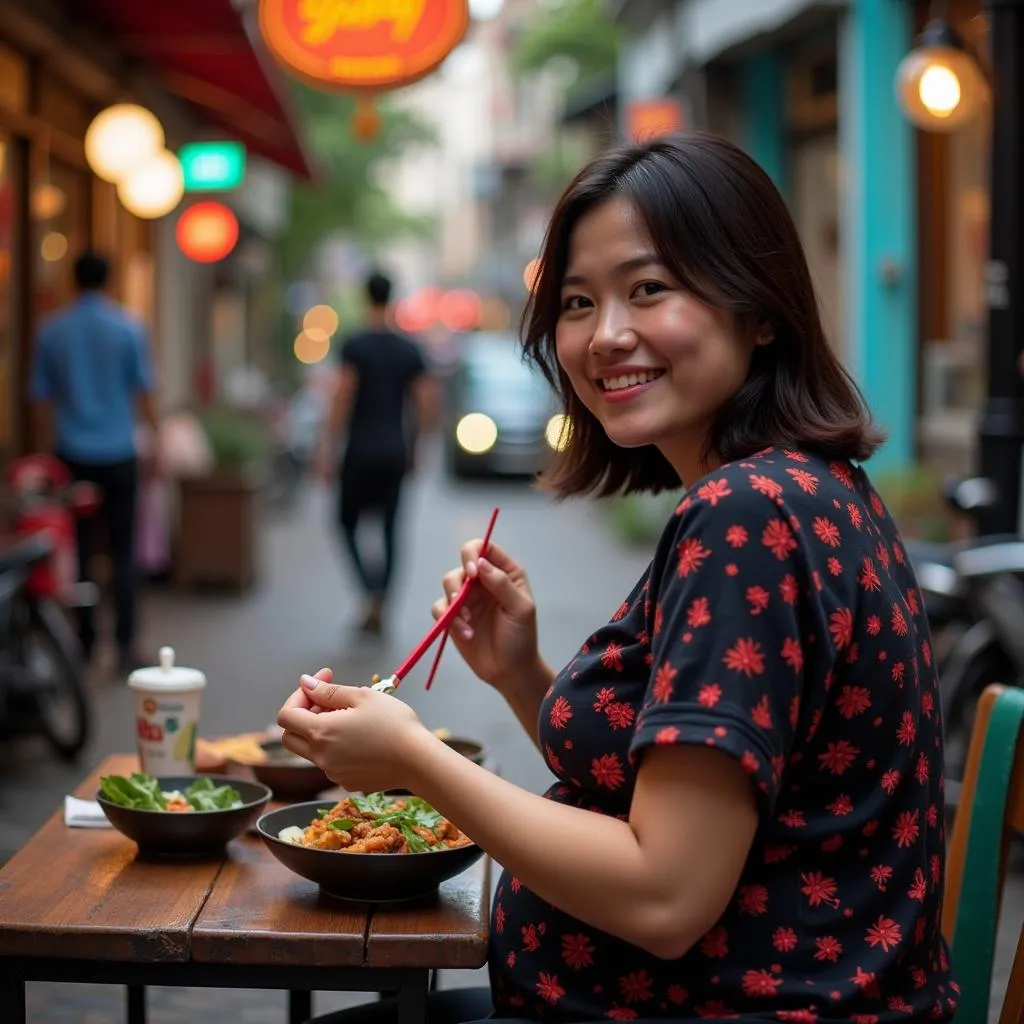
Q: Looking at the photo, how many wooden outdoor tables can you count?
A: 1